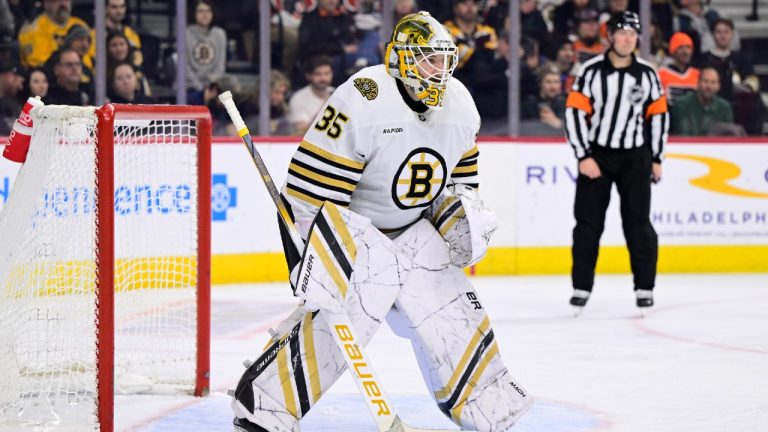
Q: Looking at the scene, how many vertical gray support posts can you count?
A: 6